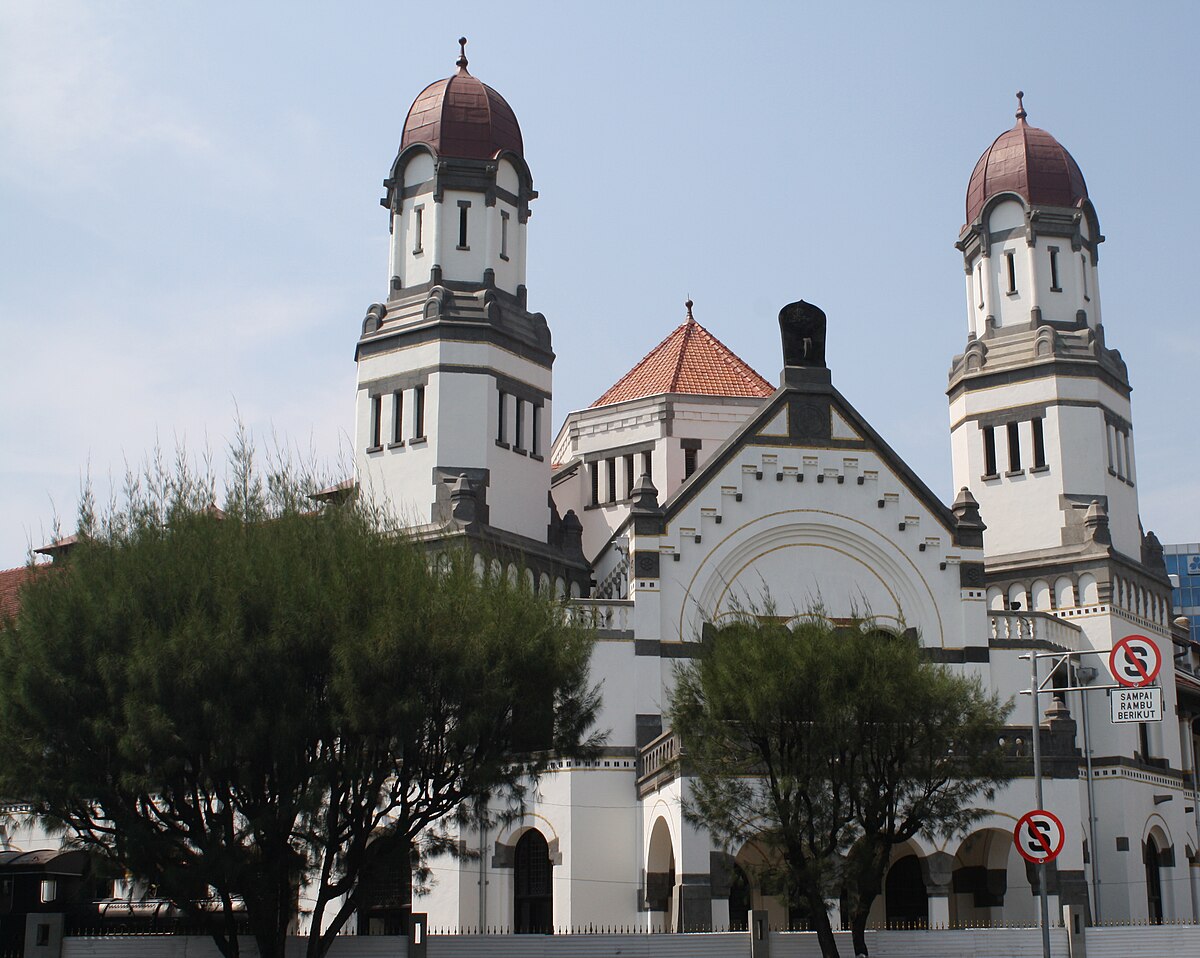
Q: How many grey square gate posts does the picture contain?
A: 4